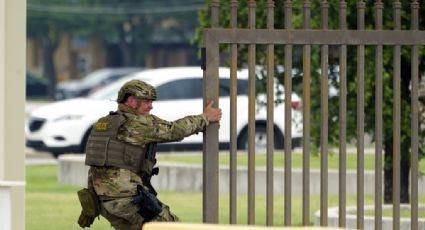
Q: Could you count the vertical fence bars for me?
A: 12